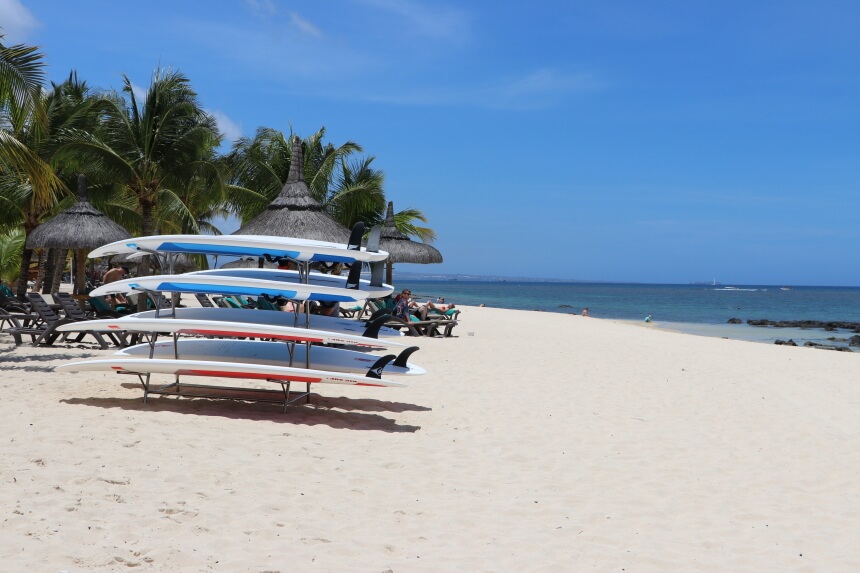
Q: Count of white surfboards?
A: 8